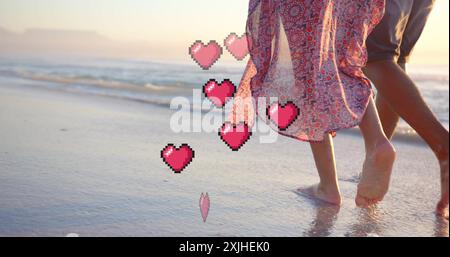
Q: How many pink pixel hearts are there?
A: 7